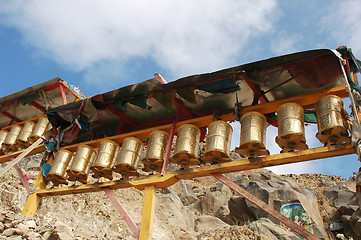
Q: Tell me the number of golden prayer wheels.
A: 14